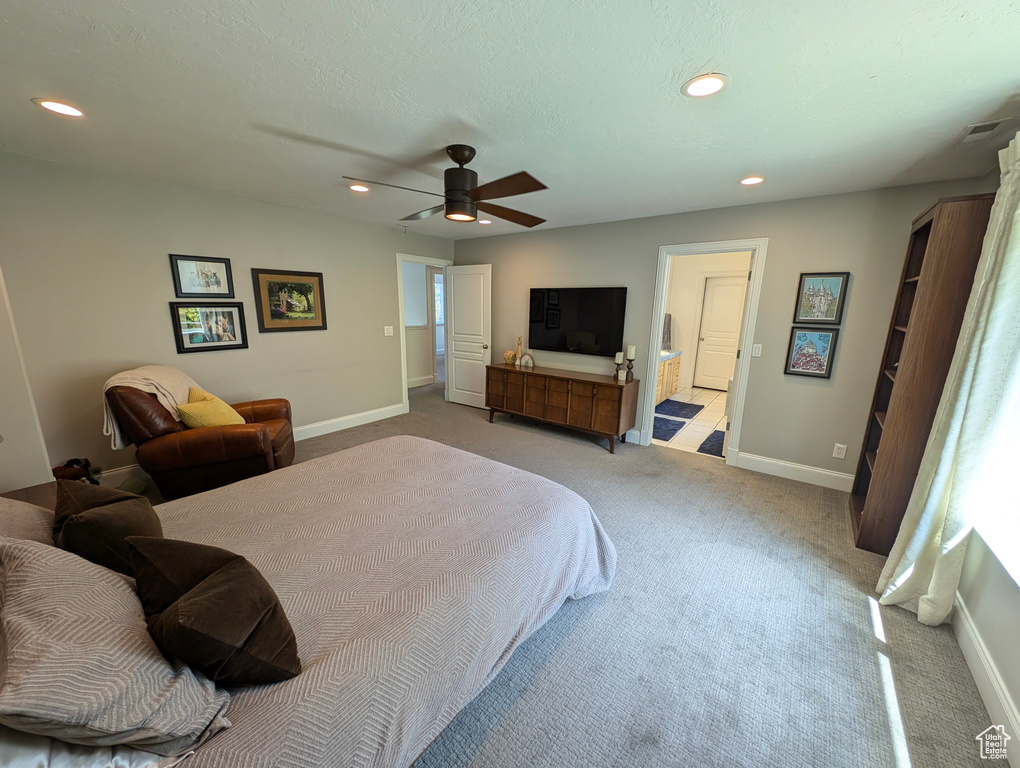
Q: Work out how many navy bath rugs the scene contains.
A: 3